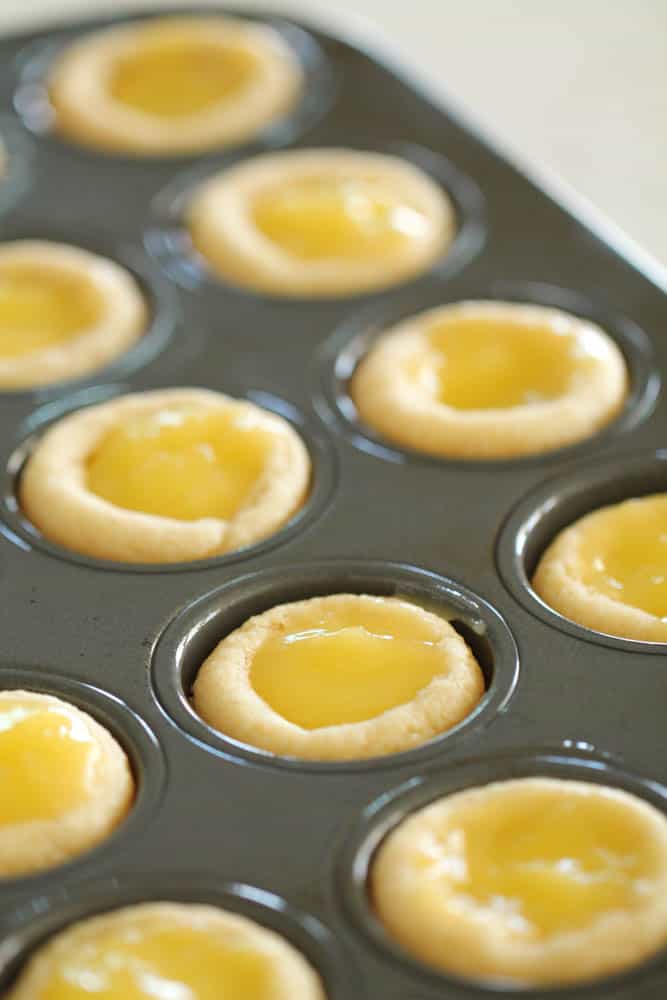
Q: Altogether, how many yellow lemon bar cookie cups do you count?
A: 10